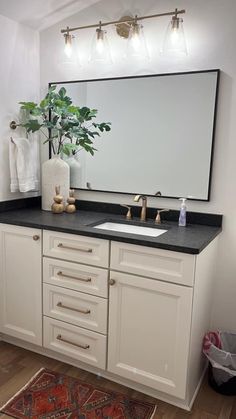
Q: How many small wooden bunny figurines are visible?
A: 2